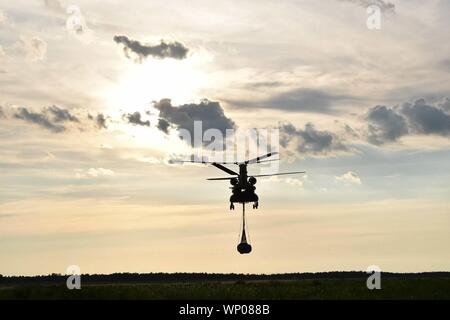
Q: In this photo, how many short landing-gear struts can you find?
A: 2